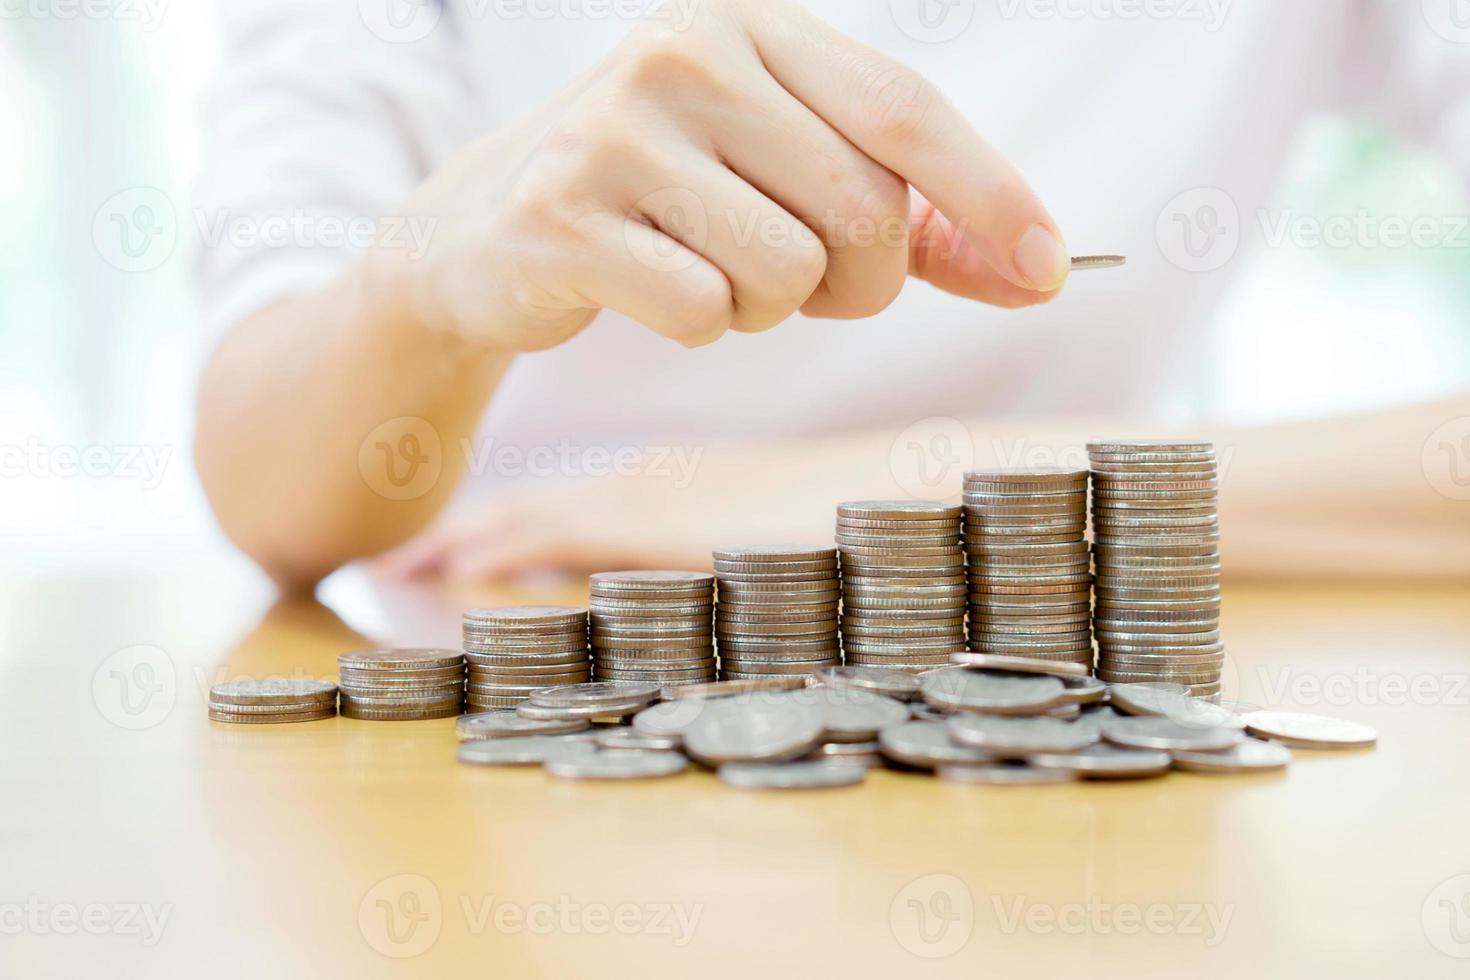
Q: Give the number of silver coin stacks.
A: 8